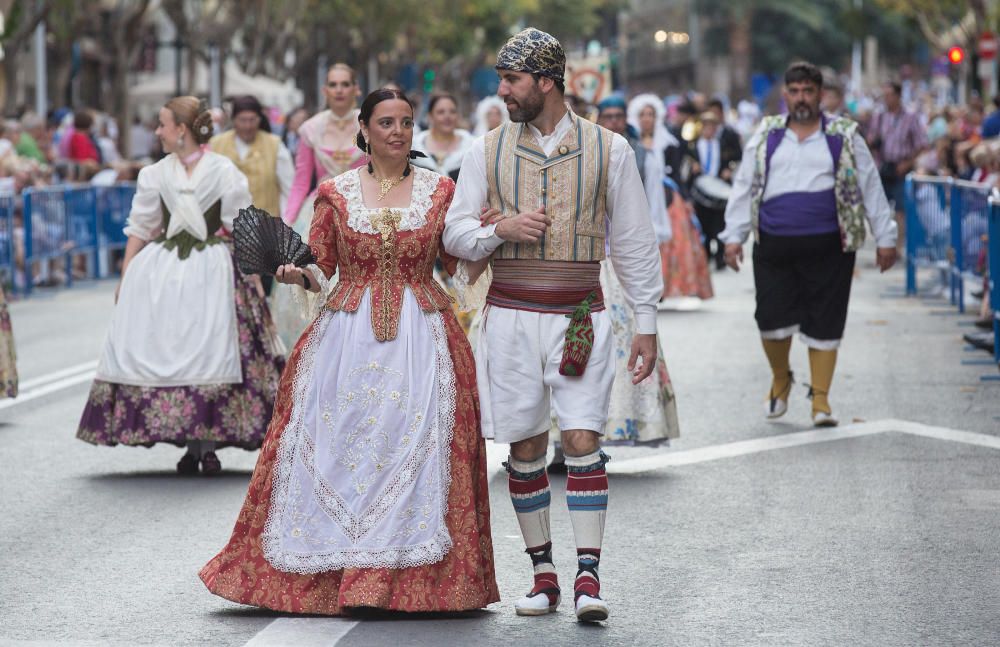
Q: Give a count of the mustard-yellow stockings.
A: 2